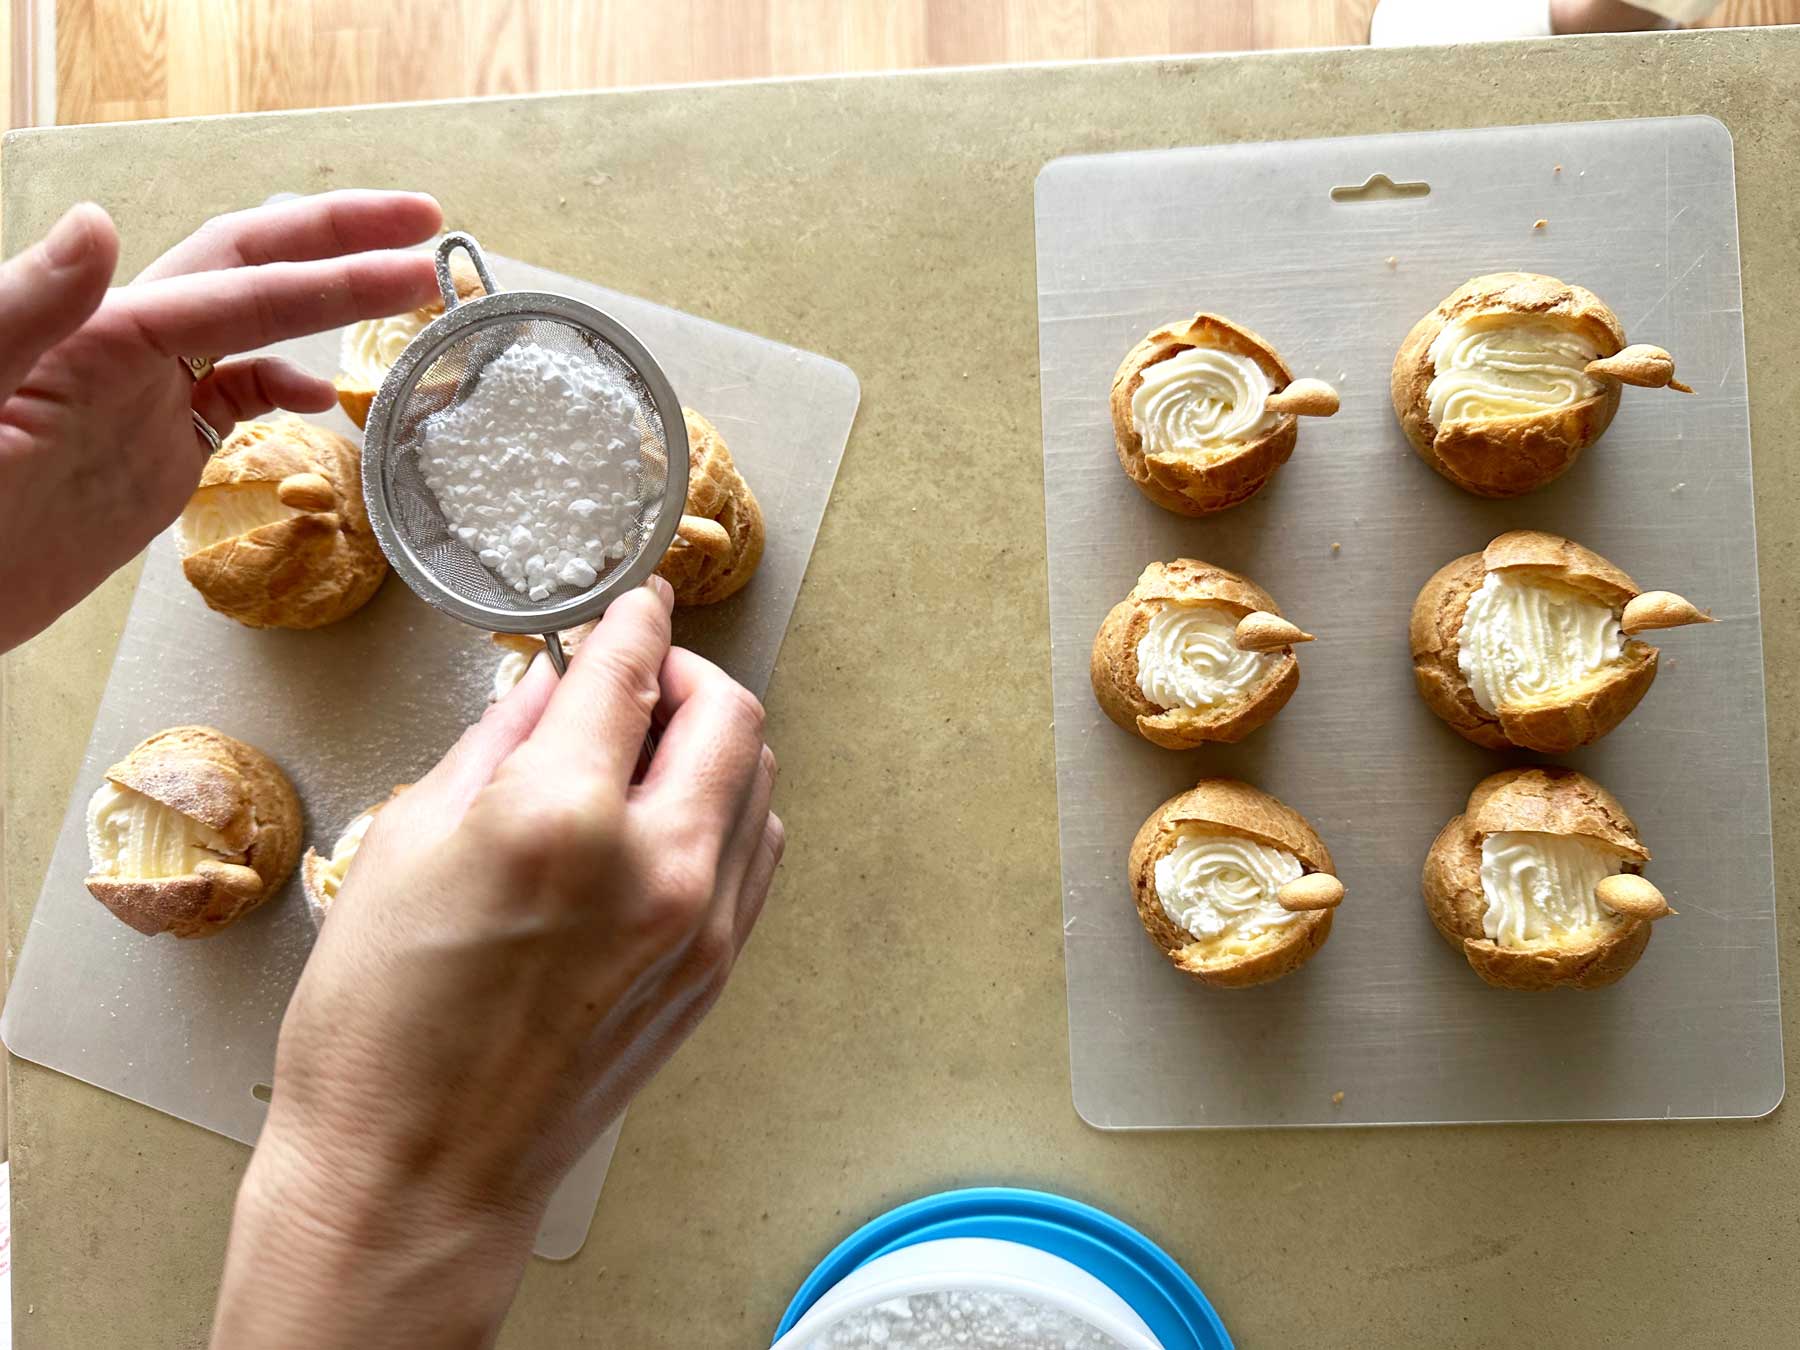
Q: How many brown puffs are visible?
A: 12